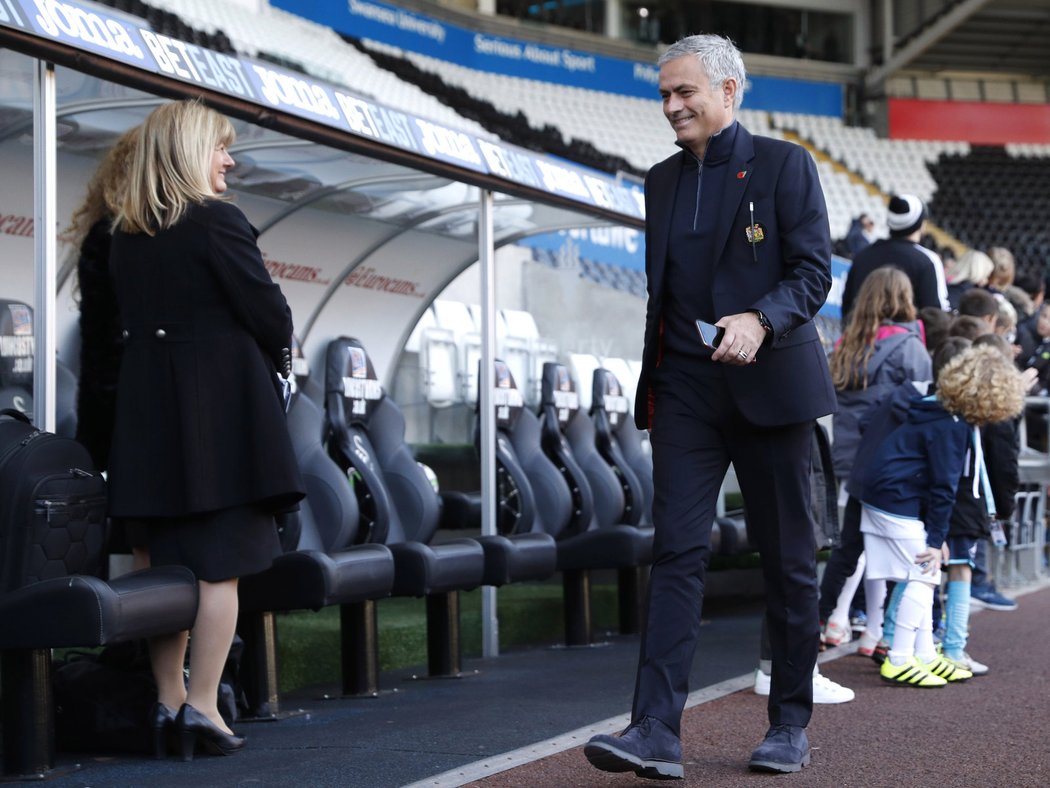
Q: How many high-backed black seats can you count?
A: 6